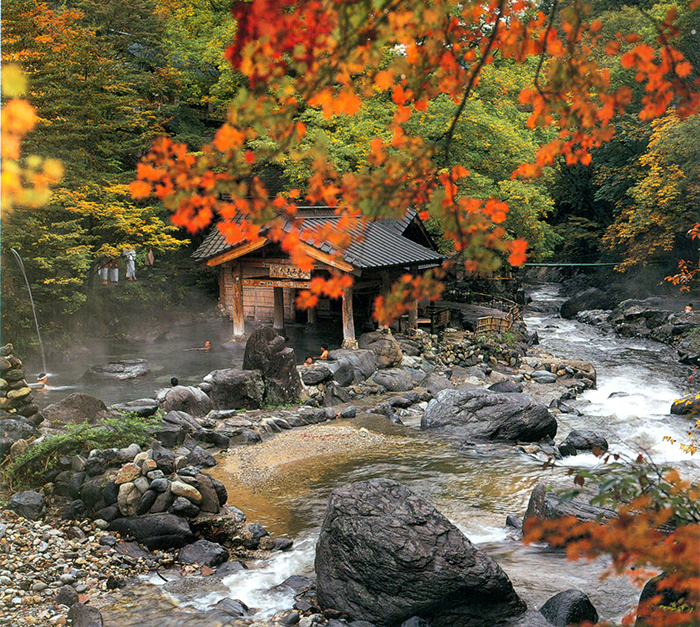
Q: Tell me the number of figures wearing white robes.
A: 3